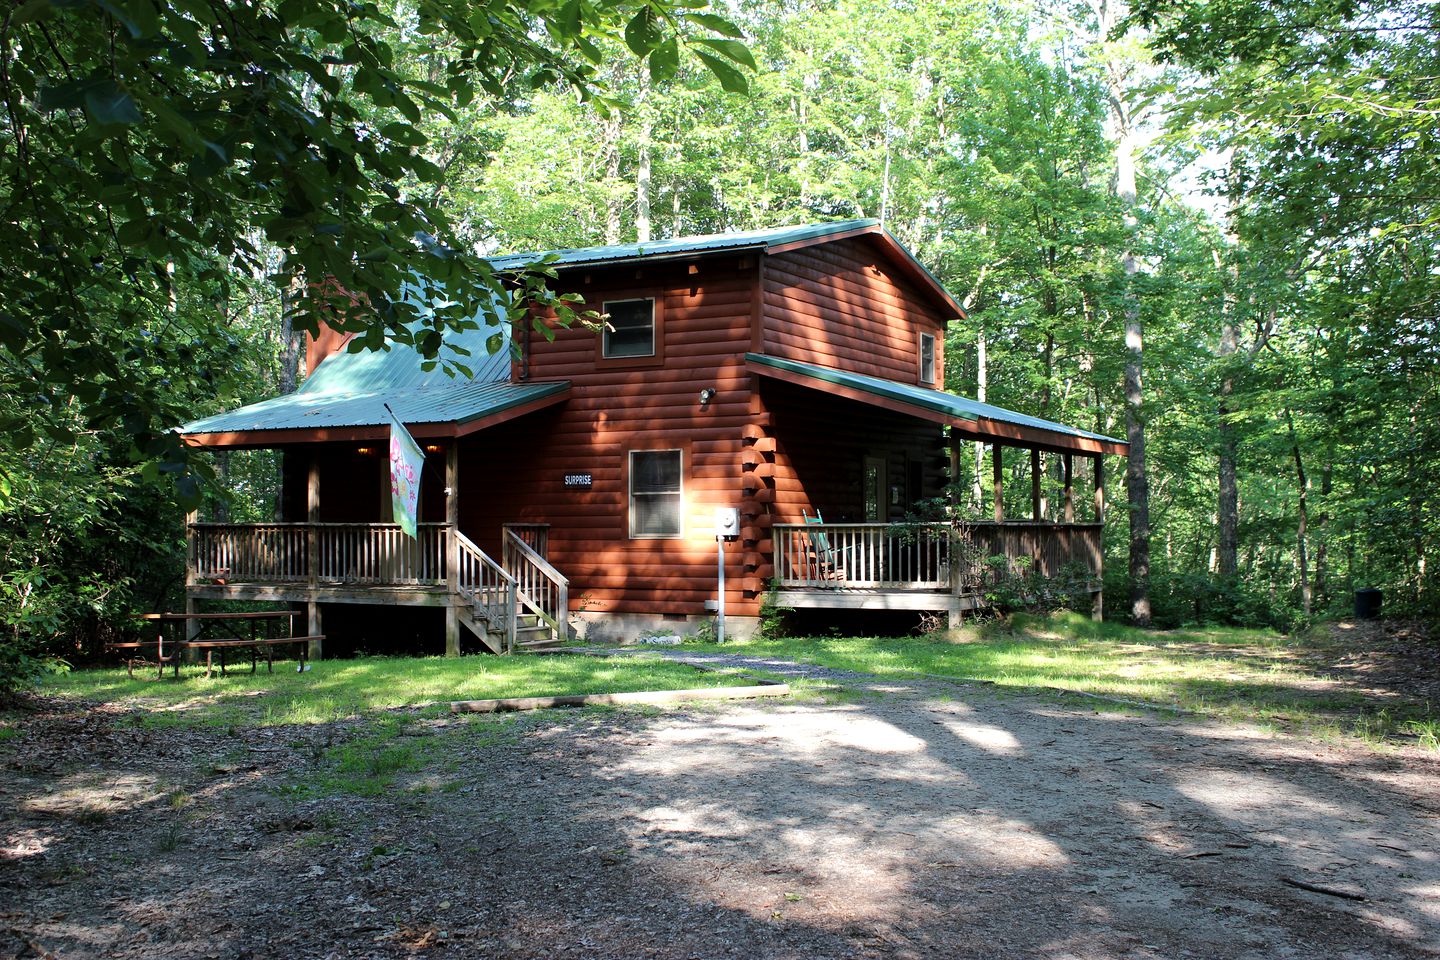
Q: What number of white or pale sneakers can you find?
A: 0